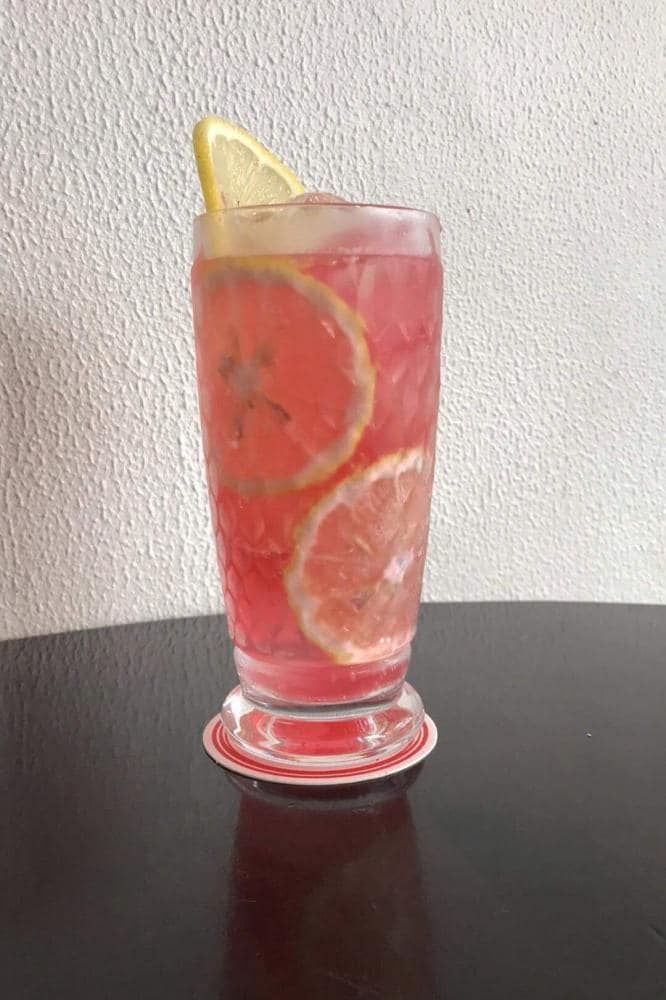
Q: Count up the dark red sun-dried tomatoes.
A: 0